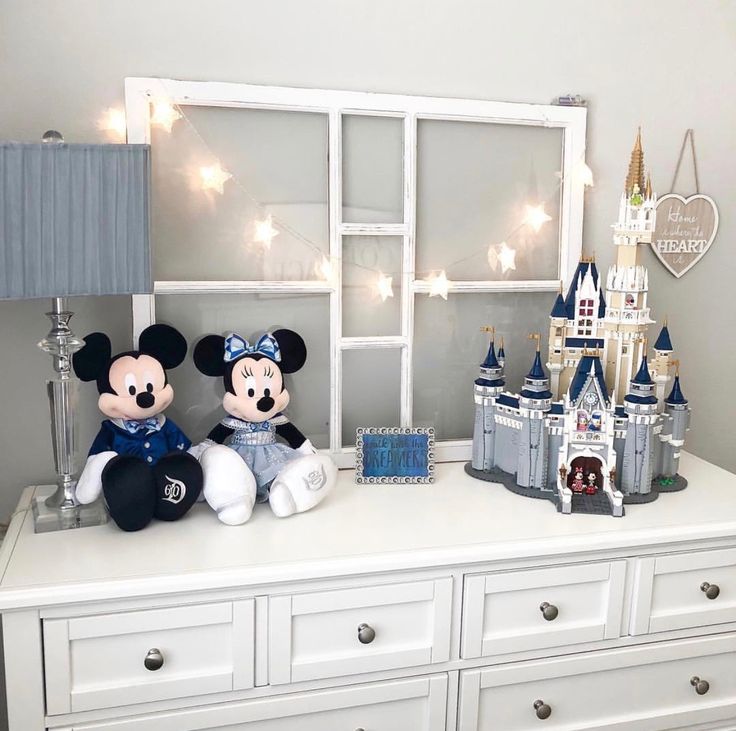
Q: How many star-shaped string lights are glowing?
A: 10